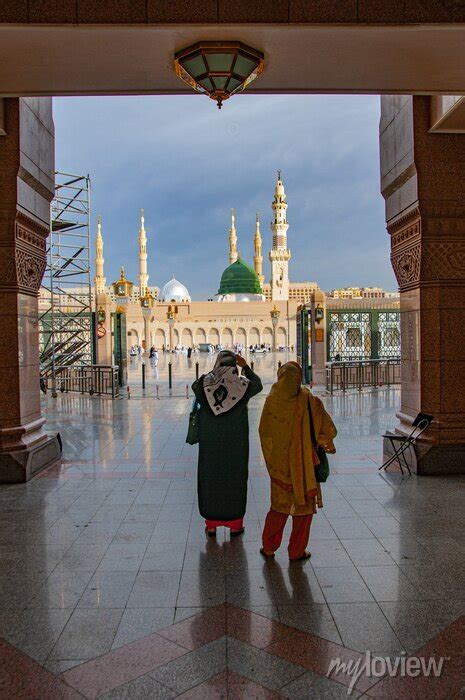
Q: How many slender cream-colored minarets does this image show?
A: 5